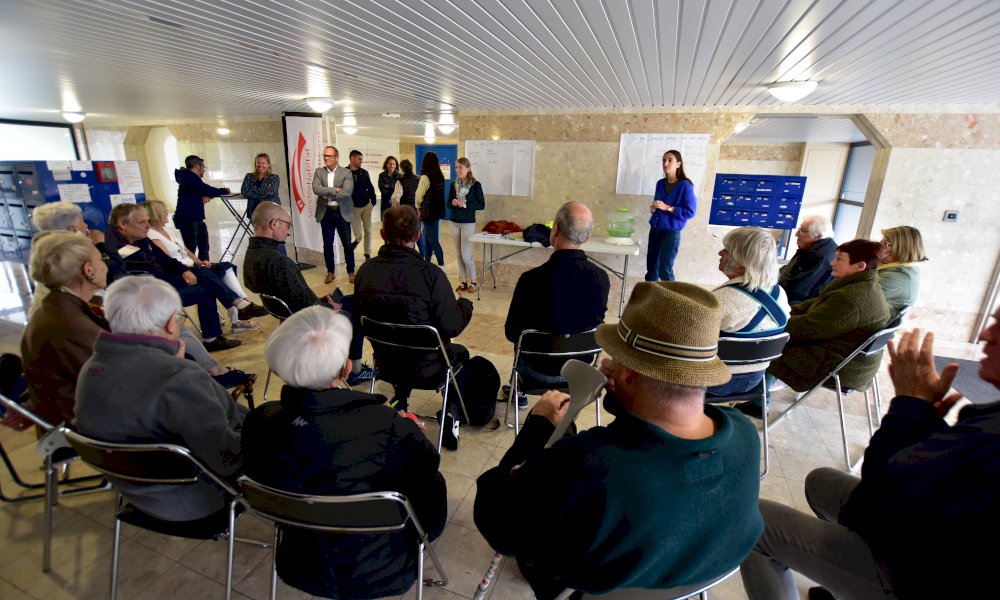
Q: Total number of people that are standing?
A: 9